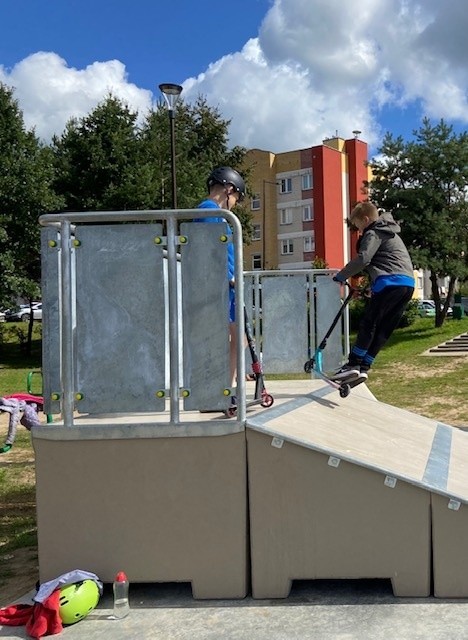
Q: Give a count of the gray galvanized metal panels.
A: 6